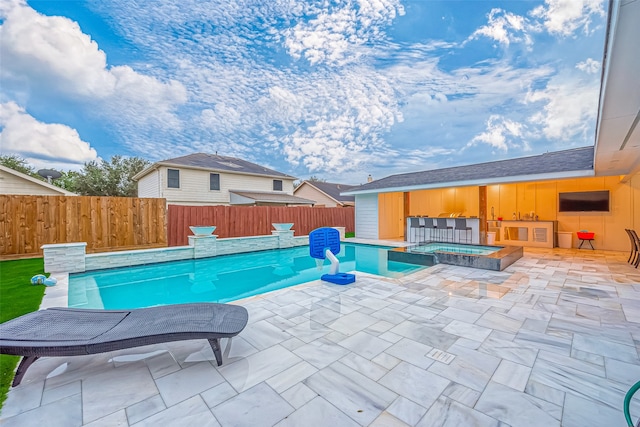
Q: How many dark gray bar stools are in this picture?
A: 4